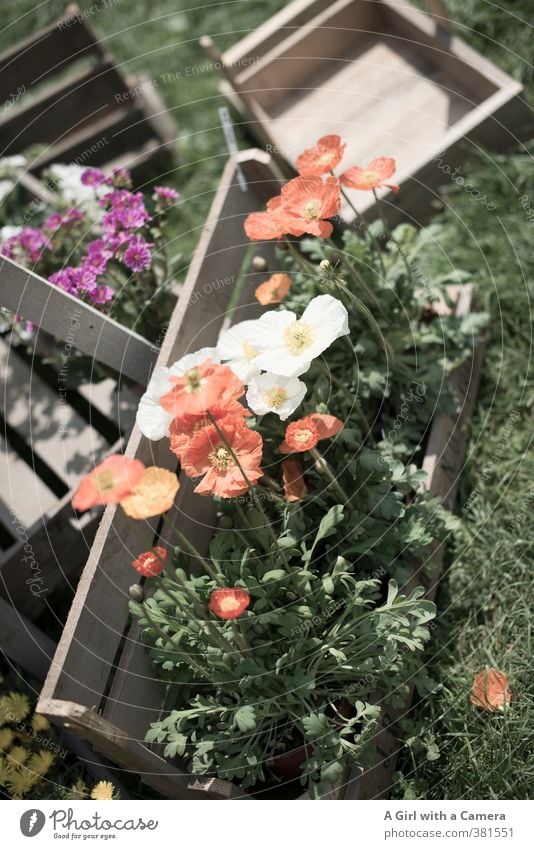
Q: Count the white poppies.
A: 4